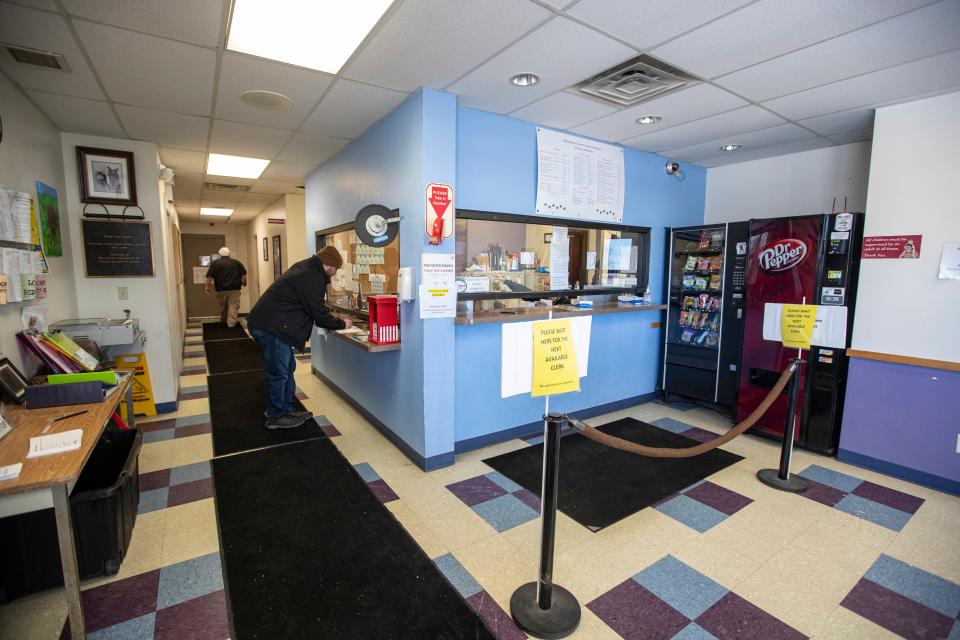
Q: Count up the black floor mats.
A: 5